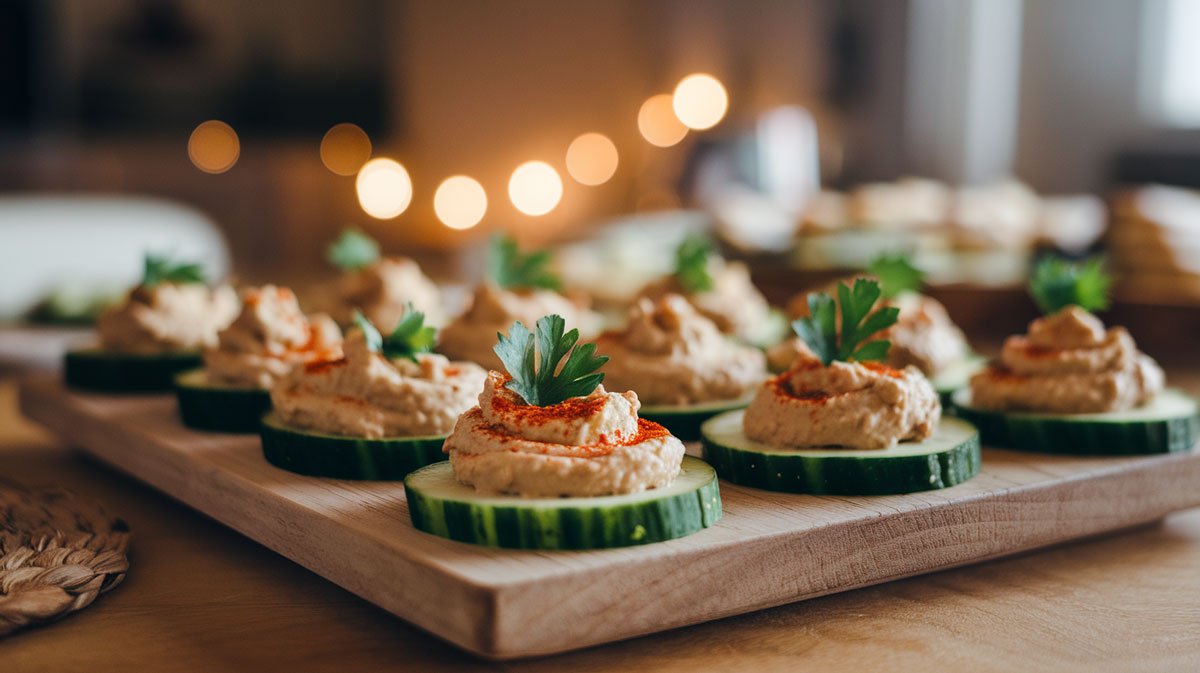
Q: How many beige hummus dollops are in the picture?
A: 11